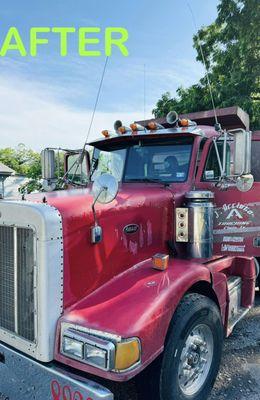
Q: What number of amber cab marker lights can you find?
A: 5